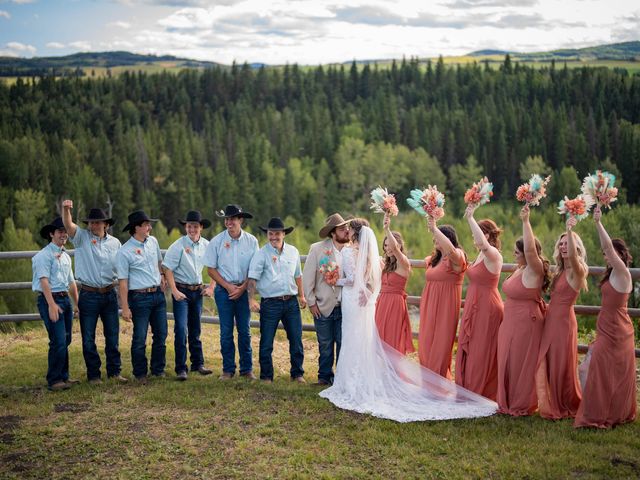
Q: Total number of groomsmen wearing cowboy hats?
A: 6